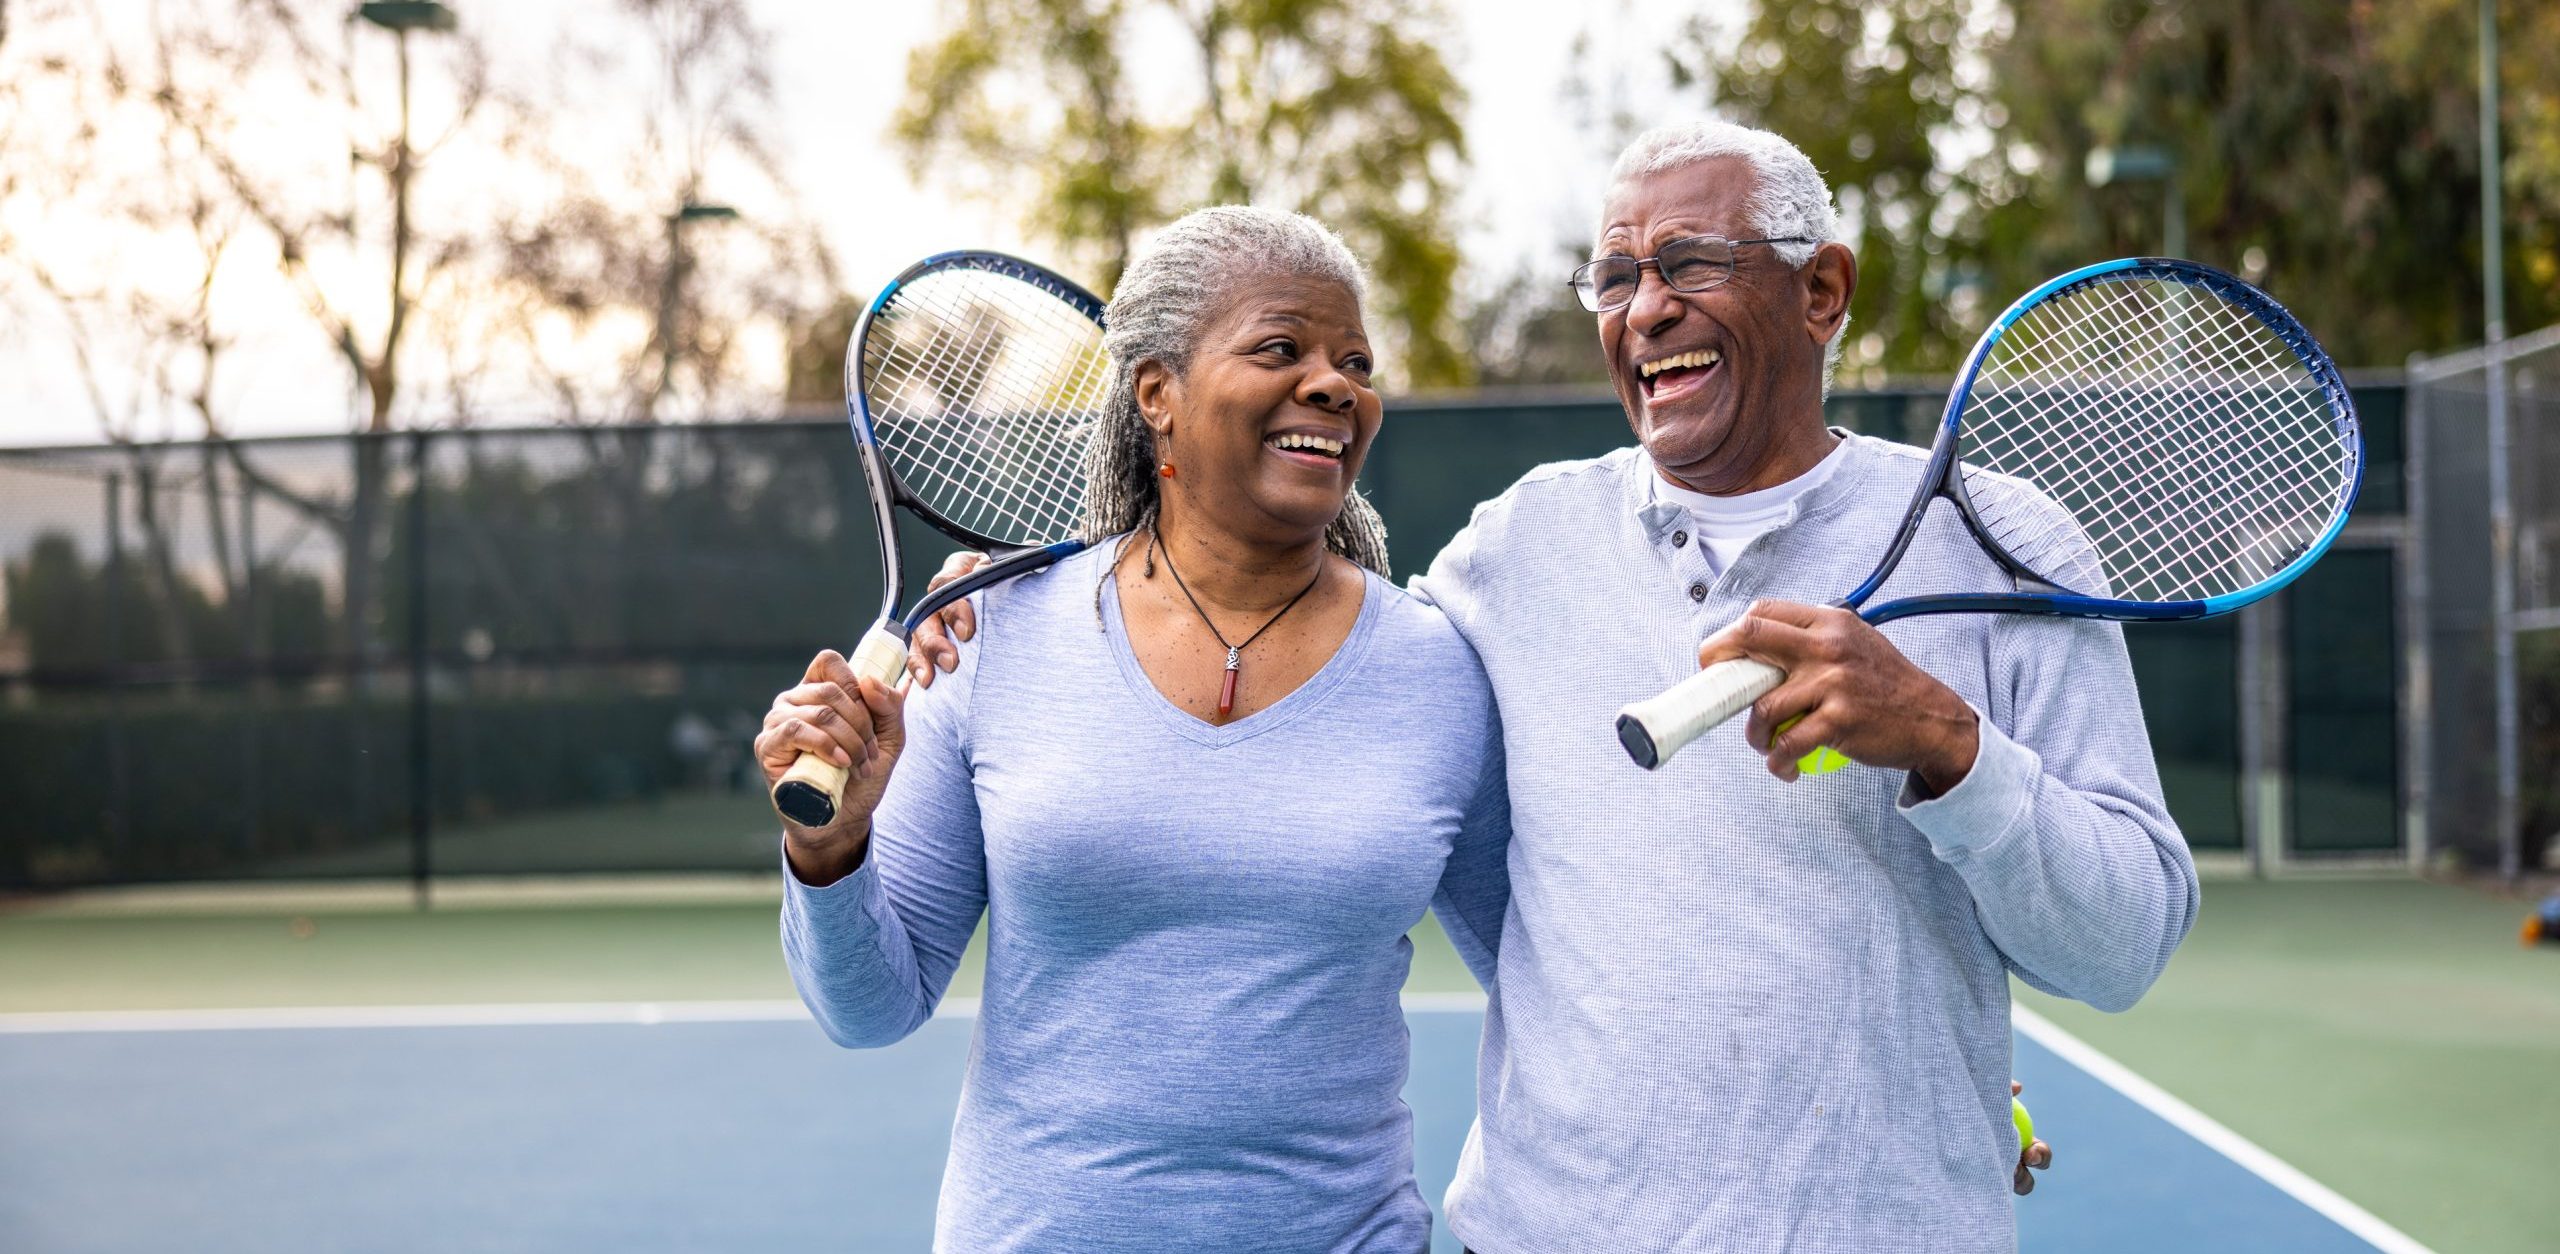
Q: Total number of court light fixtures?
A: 3